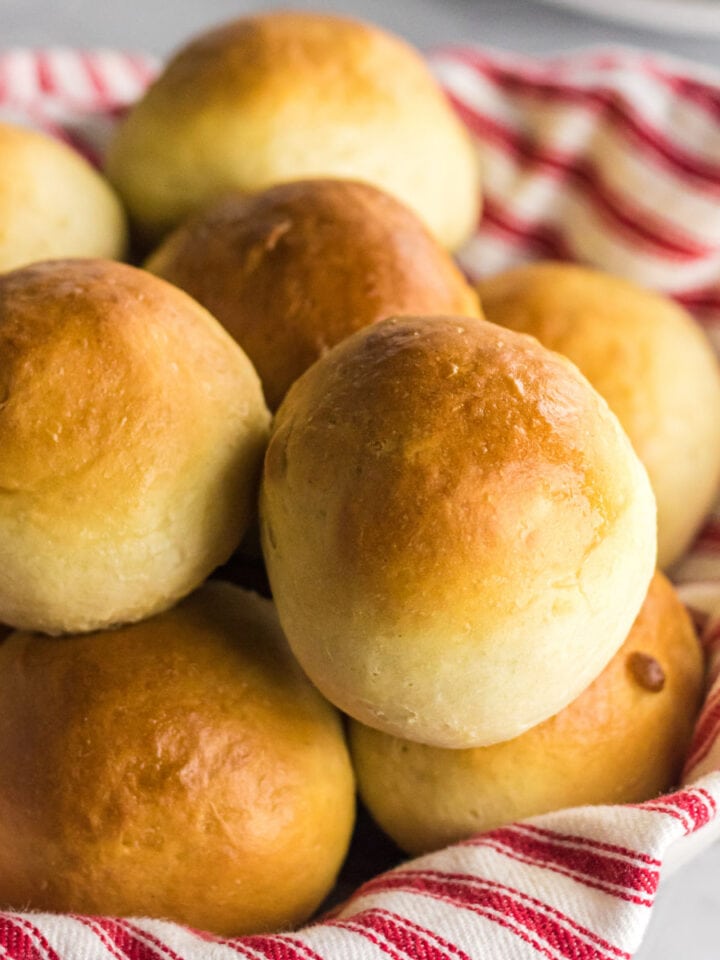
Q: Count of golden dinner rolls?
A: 8